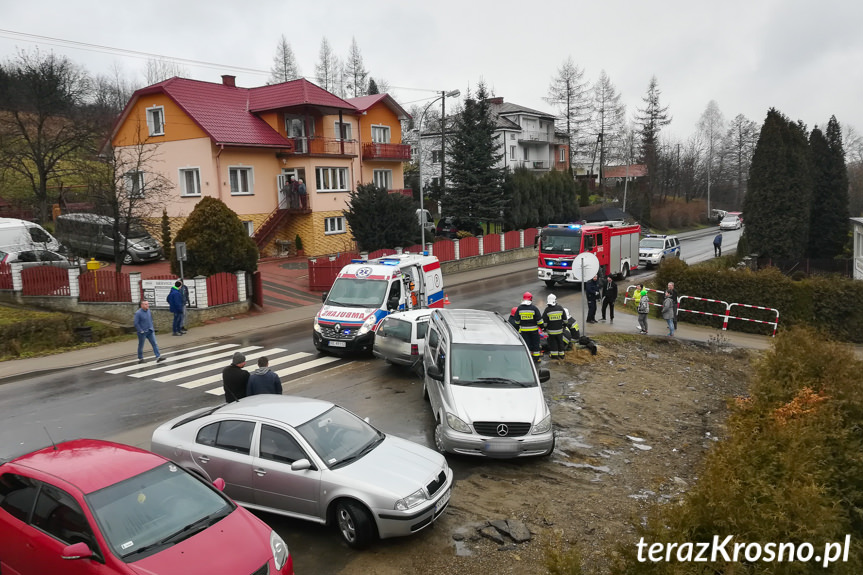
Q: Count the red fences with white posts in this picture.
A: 2